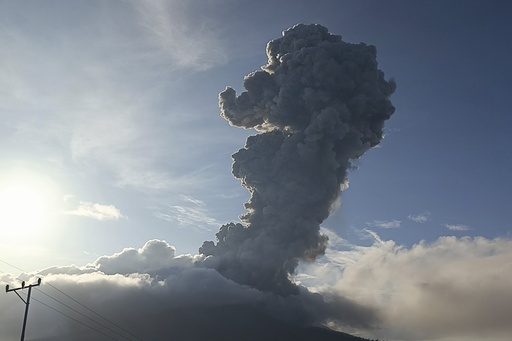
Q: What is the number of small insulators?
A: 3